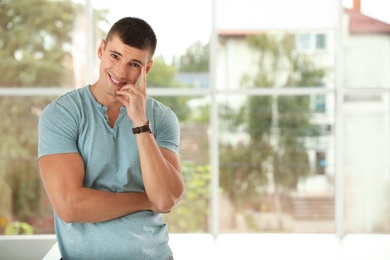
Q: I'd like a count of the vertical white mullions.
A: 3